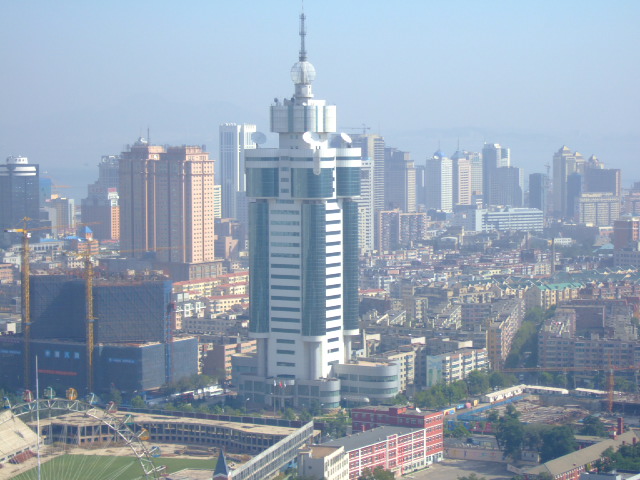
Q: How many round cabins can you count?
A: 10